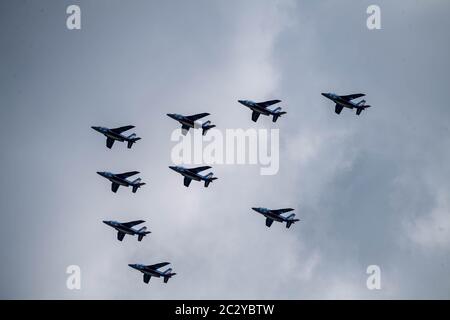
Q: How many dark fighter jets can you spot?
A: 9